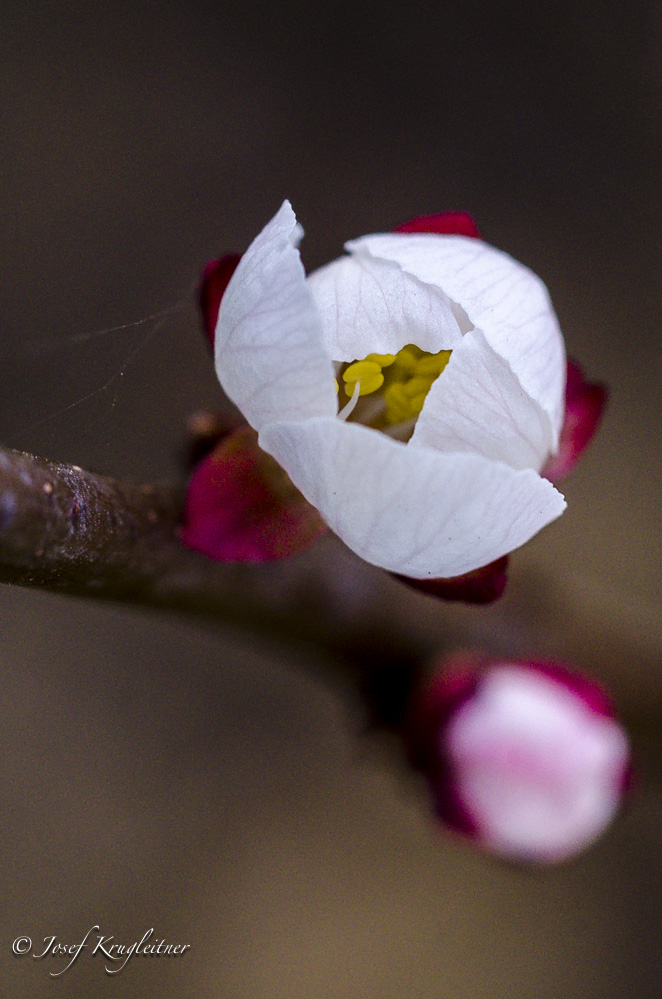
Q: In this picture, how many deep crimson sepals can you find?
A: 5